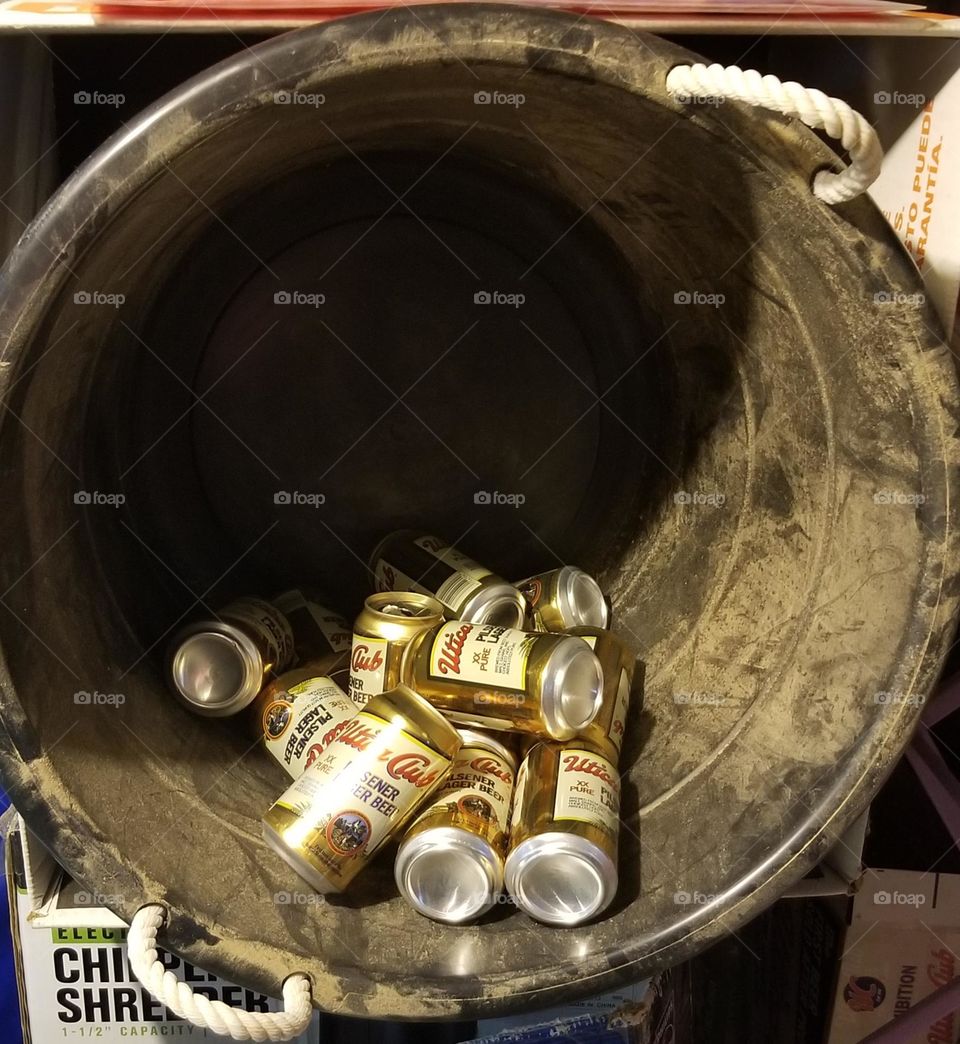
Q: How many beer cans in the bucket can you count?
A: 11